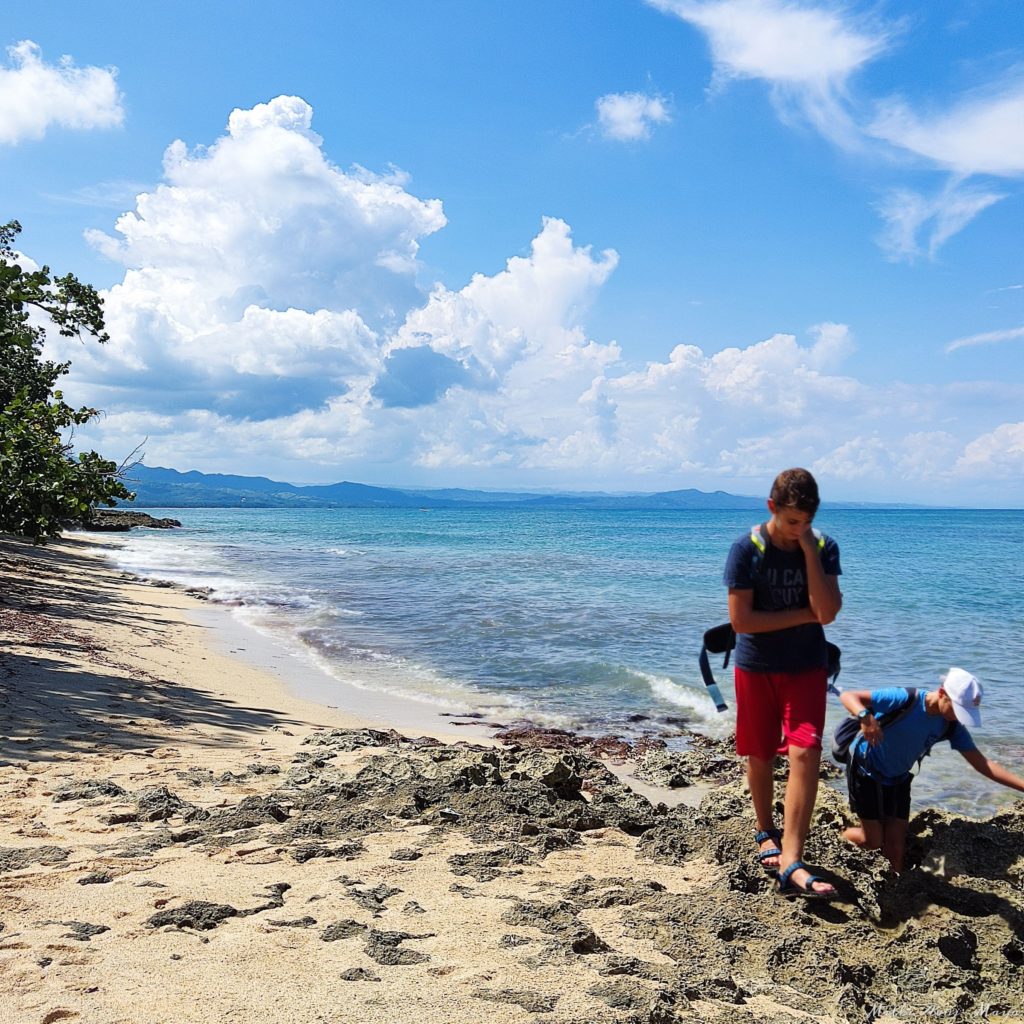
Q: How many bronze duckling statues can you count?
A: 0